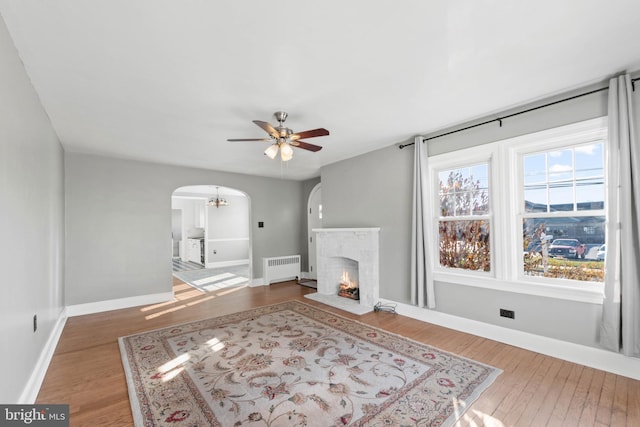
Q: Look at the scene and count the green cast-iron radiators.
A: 0